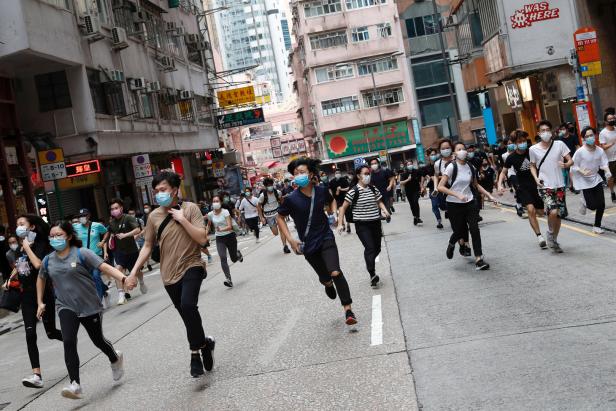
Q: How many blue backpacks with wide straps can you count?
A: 1